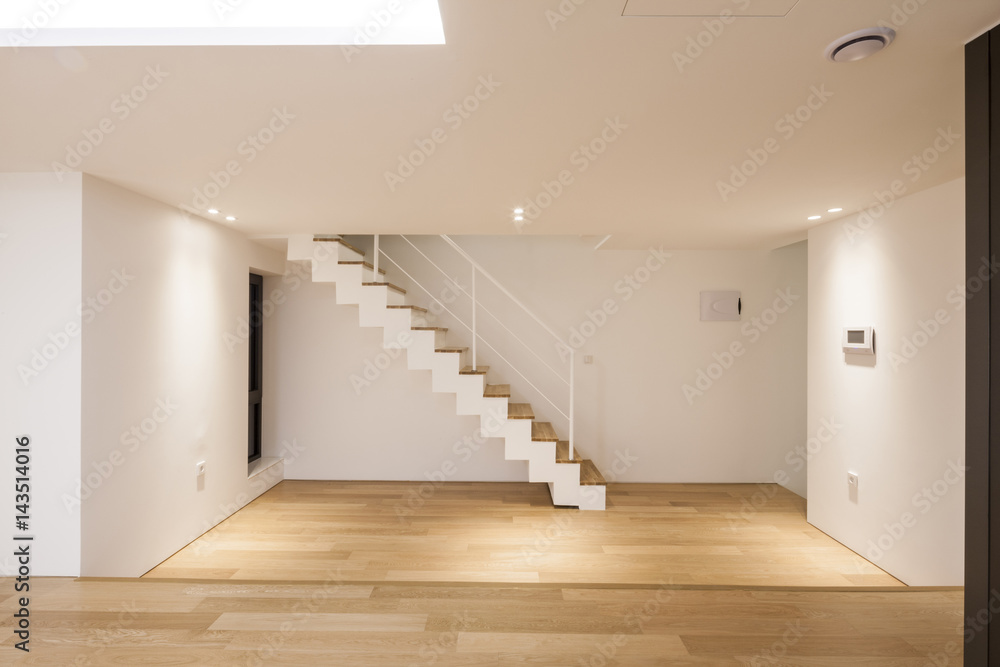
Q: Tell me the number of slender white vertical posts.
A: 3